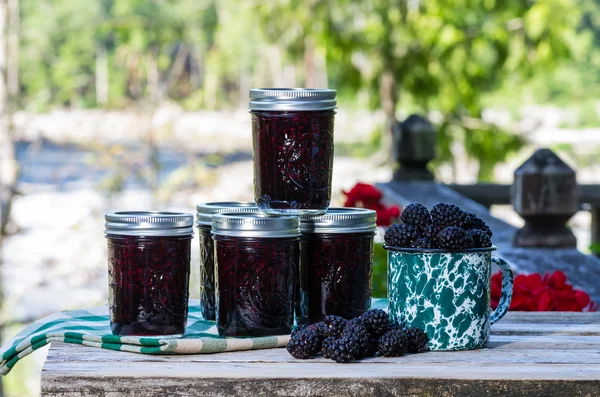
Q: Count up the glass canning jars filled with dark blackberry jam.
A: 5